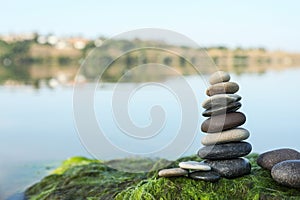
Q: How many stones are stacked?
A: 8